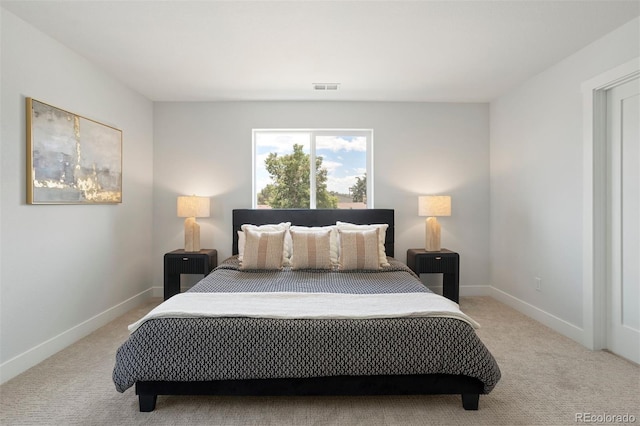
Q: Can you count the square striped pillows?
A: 3